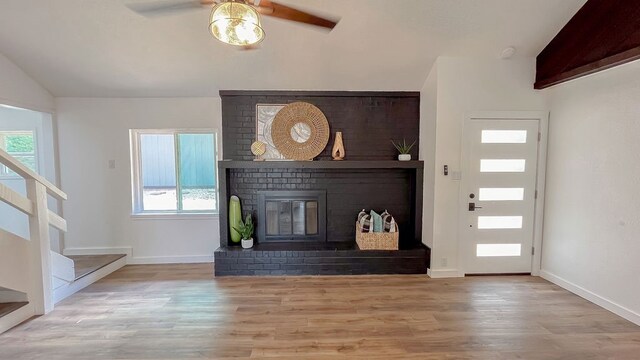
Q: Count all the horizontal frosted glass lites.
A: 5